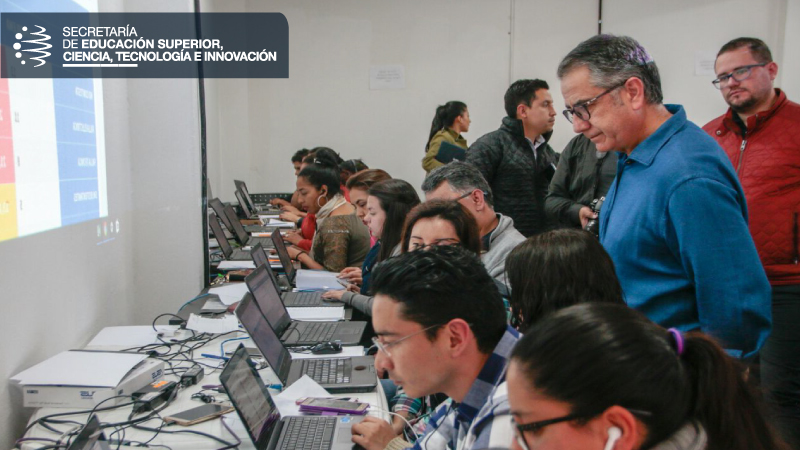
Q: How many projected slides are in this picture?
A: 1